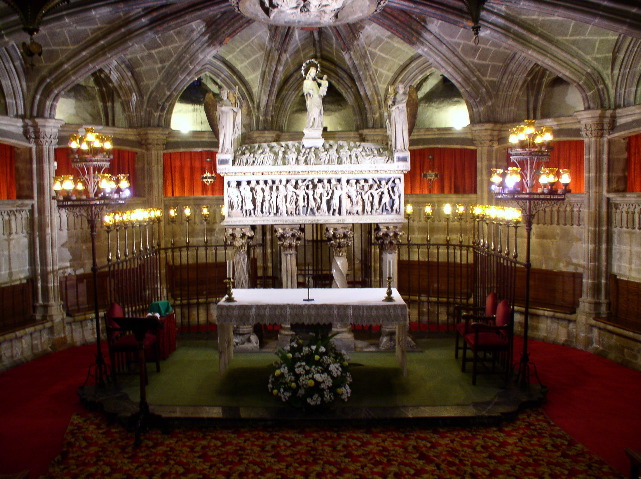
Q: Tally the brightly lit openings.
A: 2